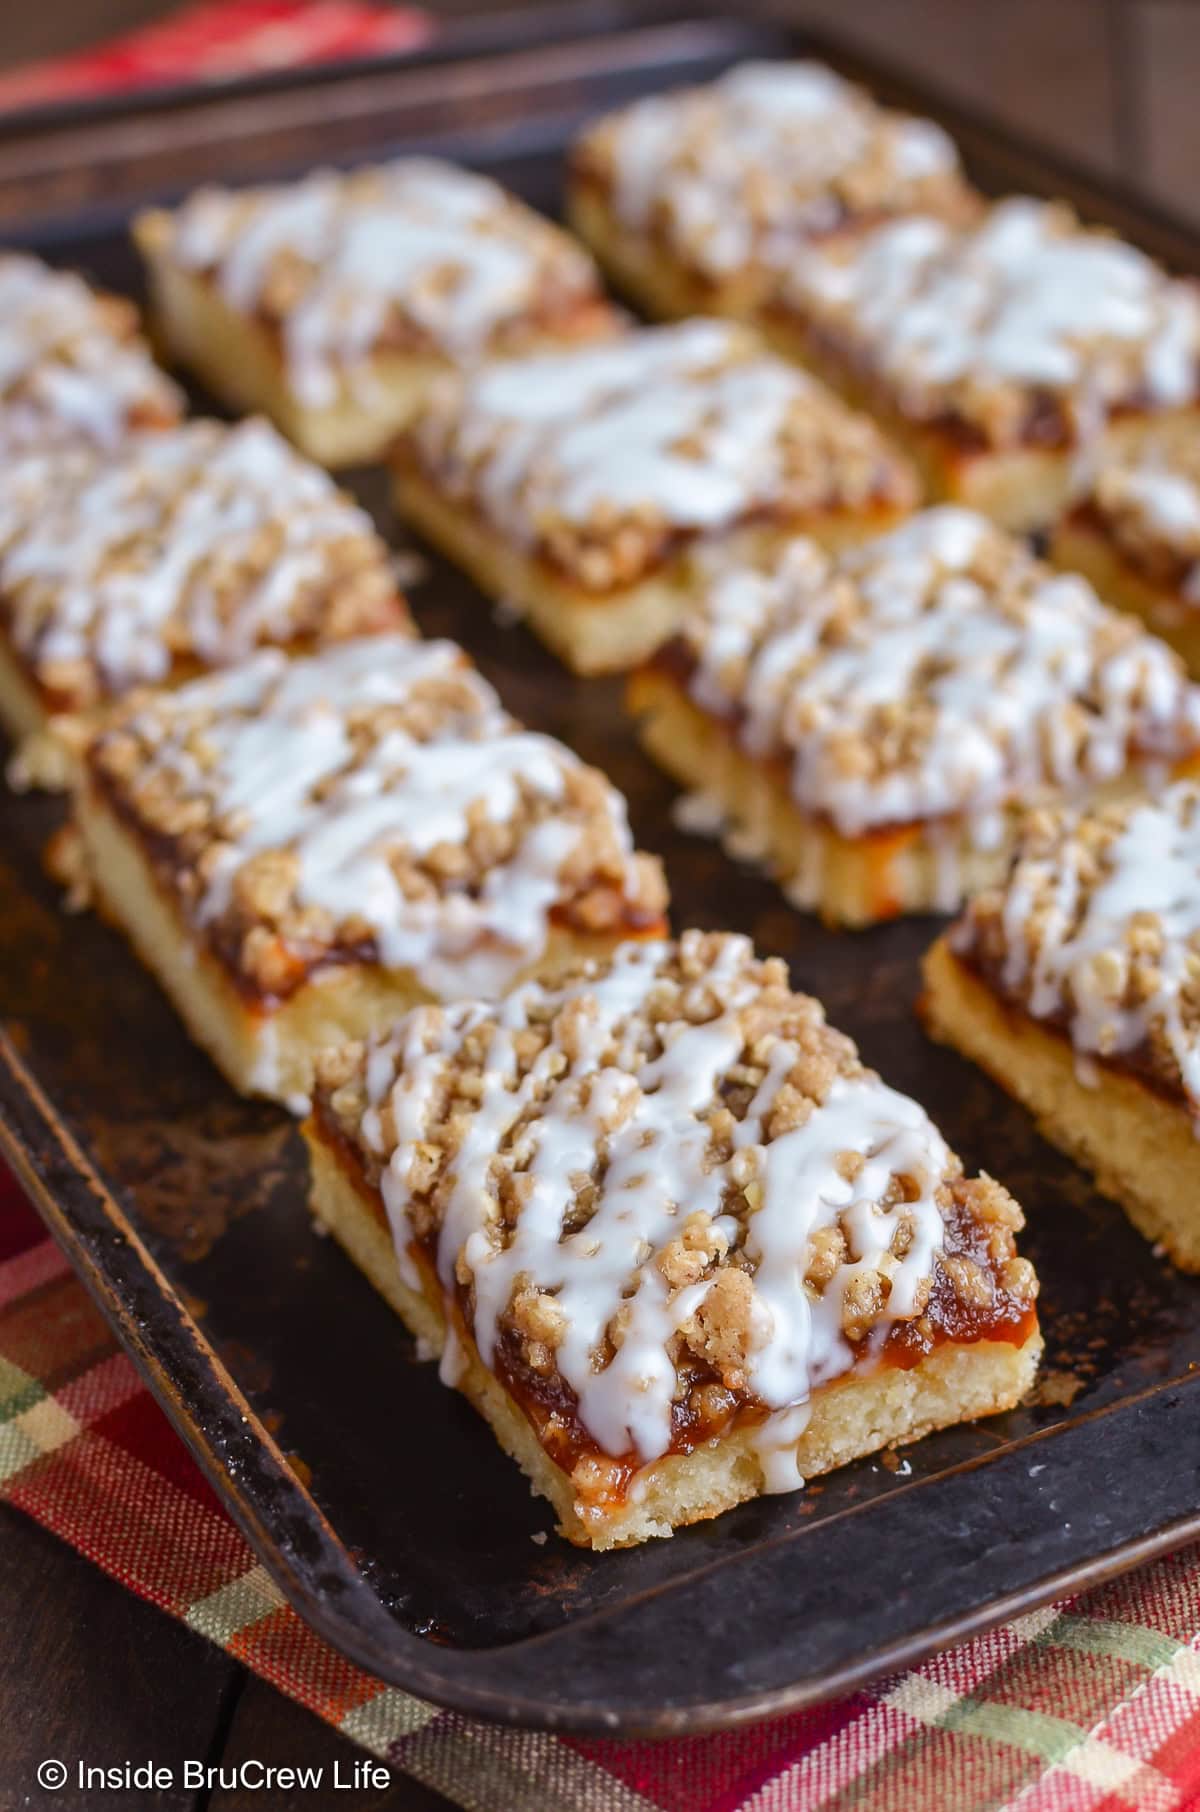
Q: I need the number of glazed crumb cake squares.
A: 11